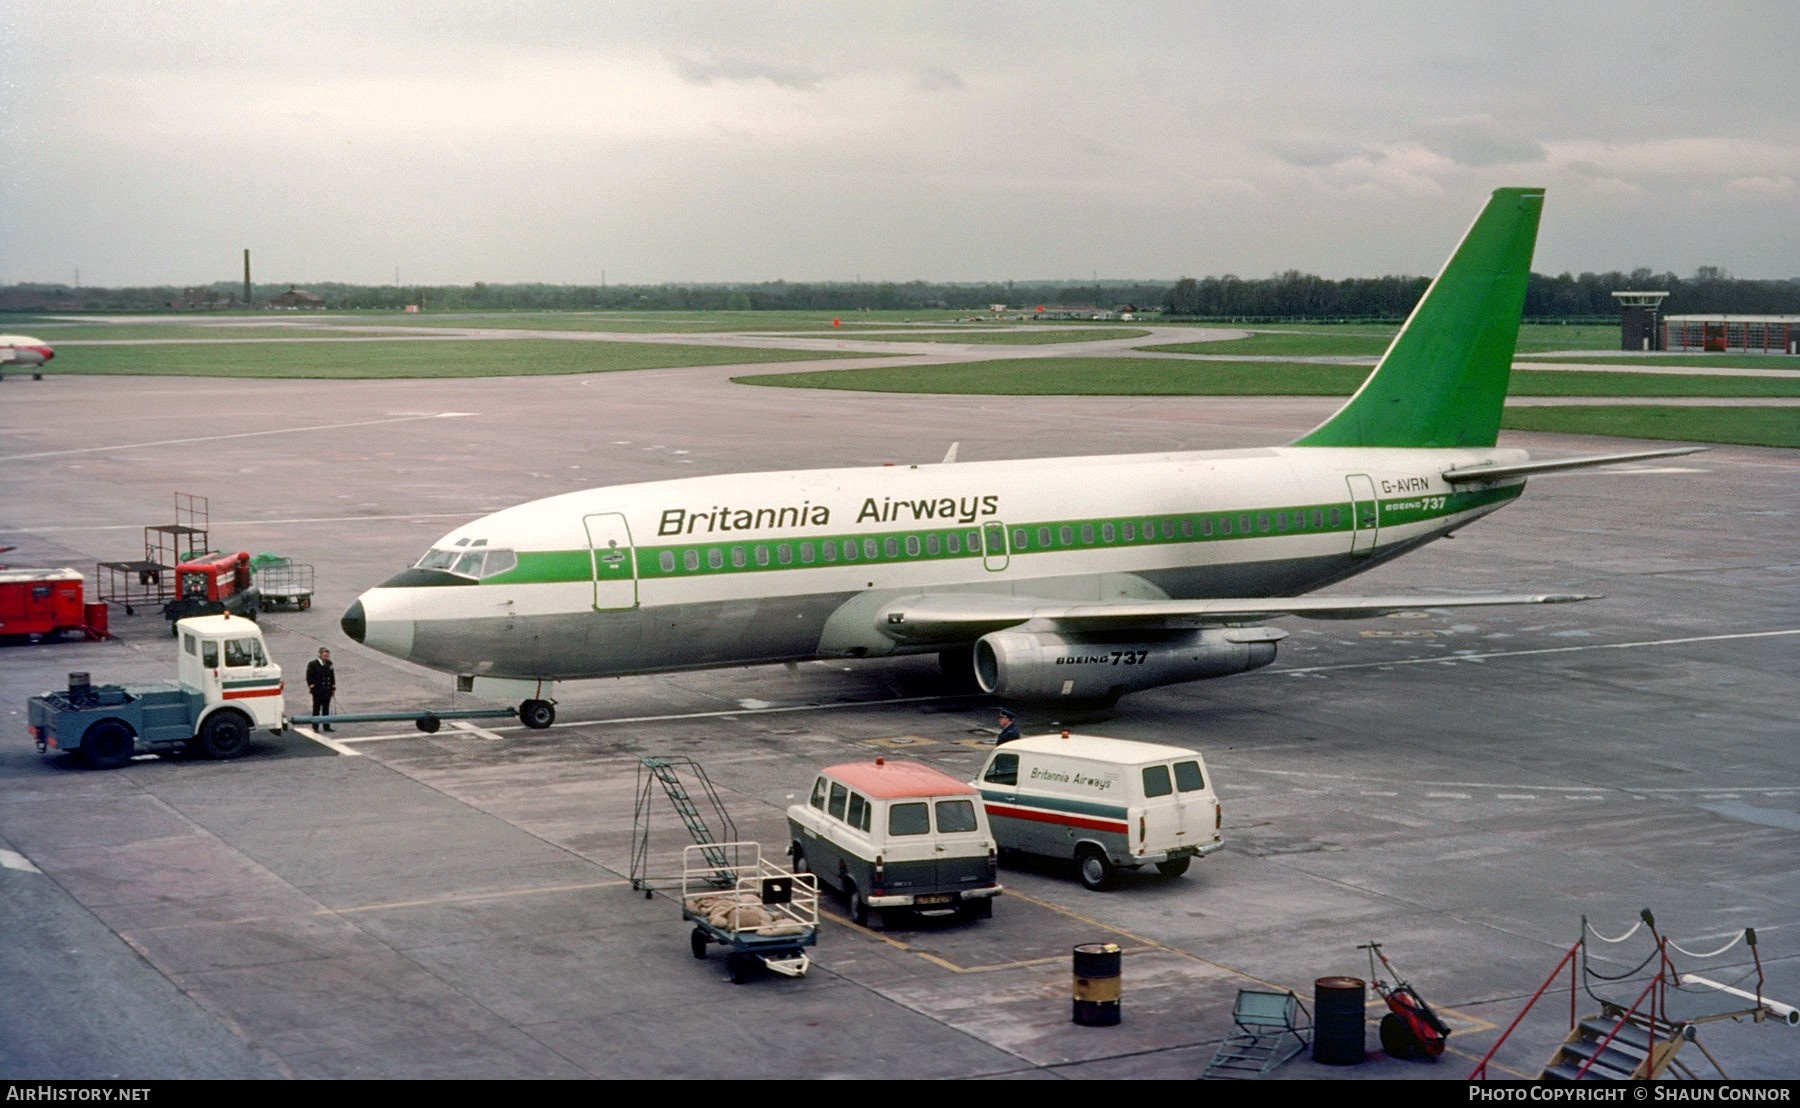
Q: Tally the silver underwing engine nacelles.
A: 1